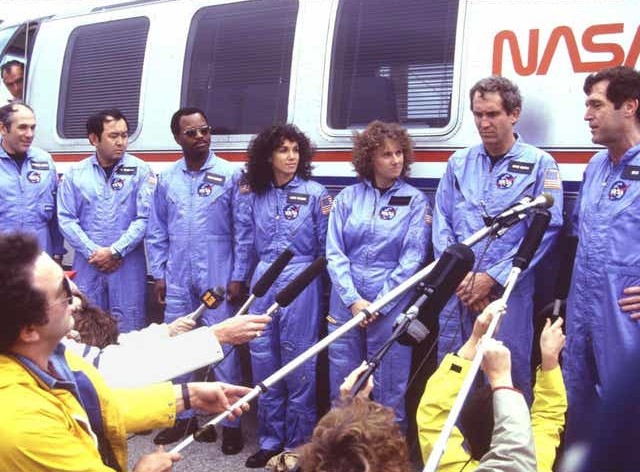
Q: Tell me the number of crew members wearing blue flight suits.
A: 7